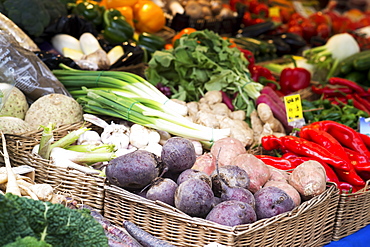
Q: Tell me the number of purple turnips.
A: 9